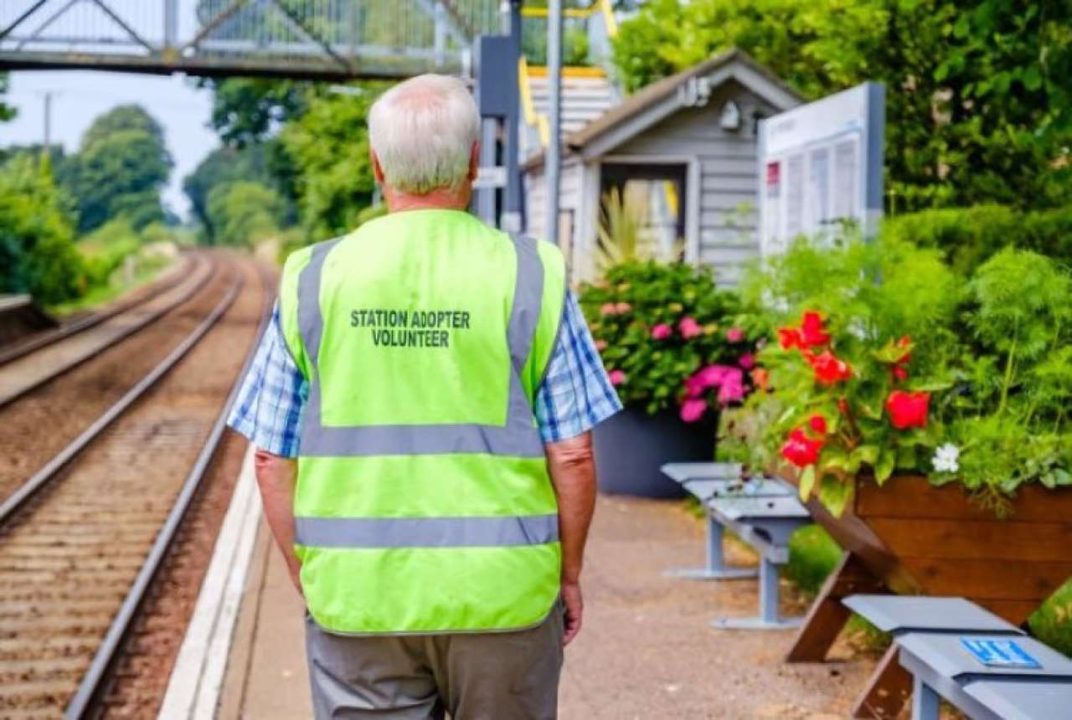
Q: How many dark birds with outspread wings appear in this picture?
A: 0